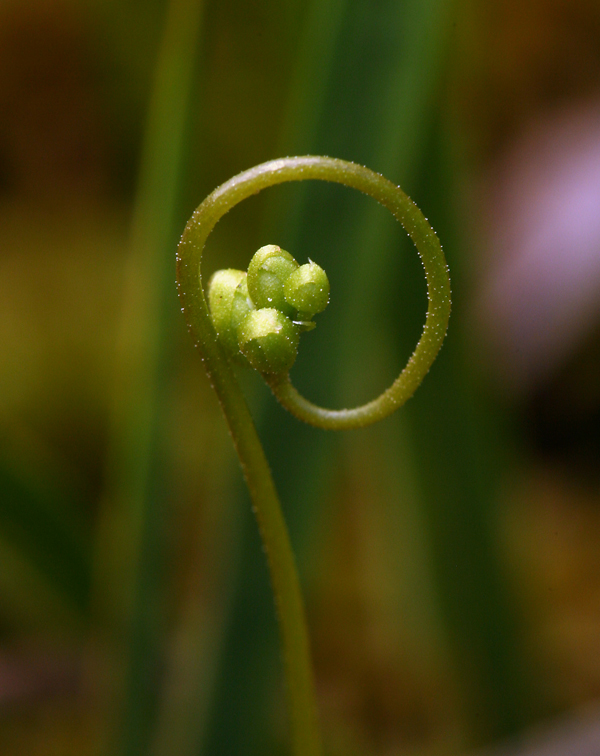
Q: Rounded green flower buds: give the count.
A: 4